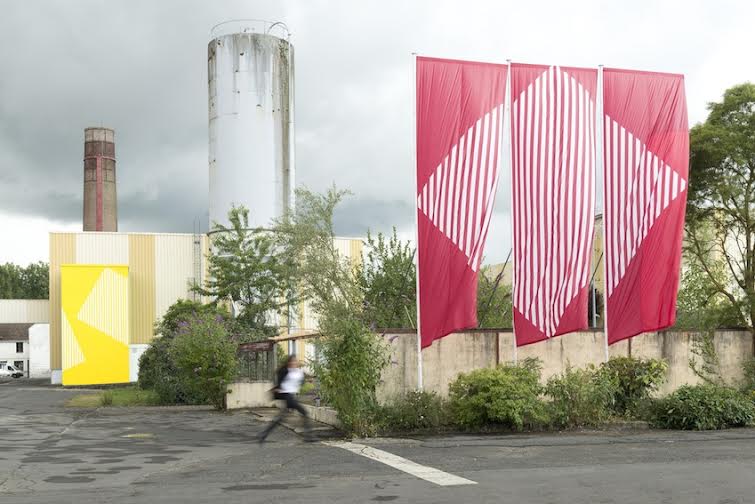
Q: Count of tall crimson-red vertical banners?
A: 3